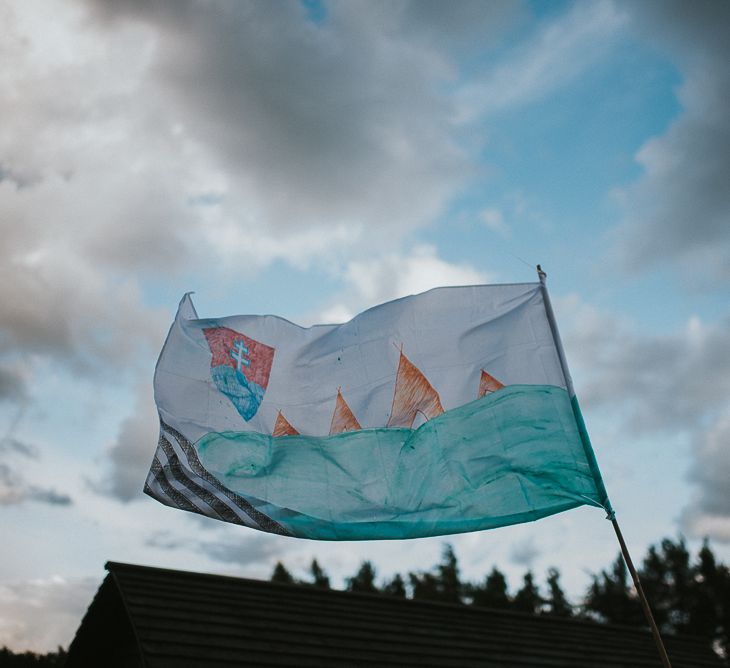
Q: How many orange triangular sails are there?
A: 4